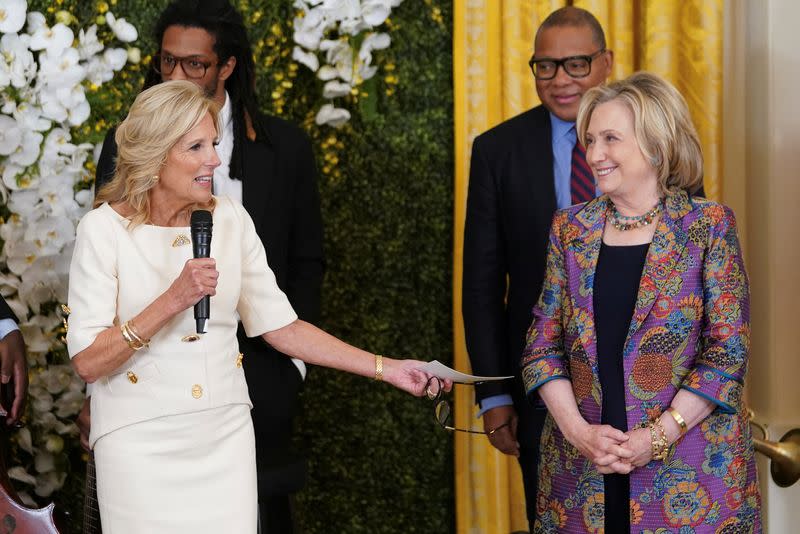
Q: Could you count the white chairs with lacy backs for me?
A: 0